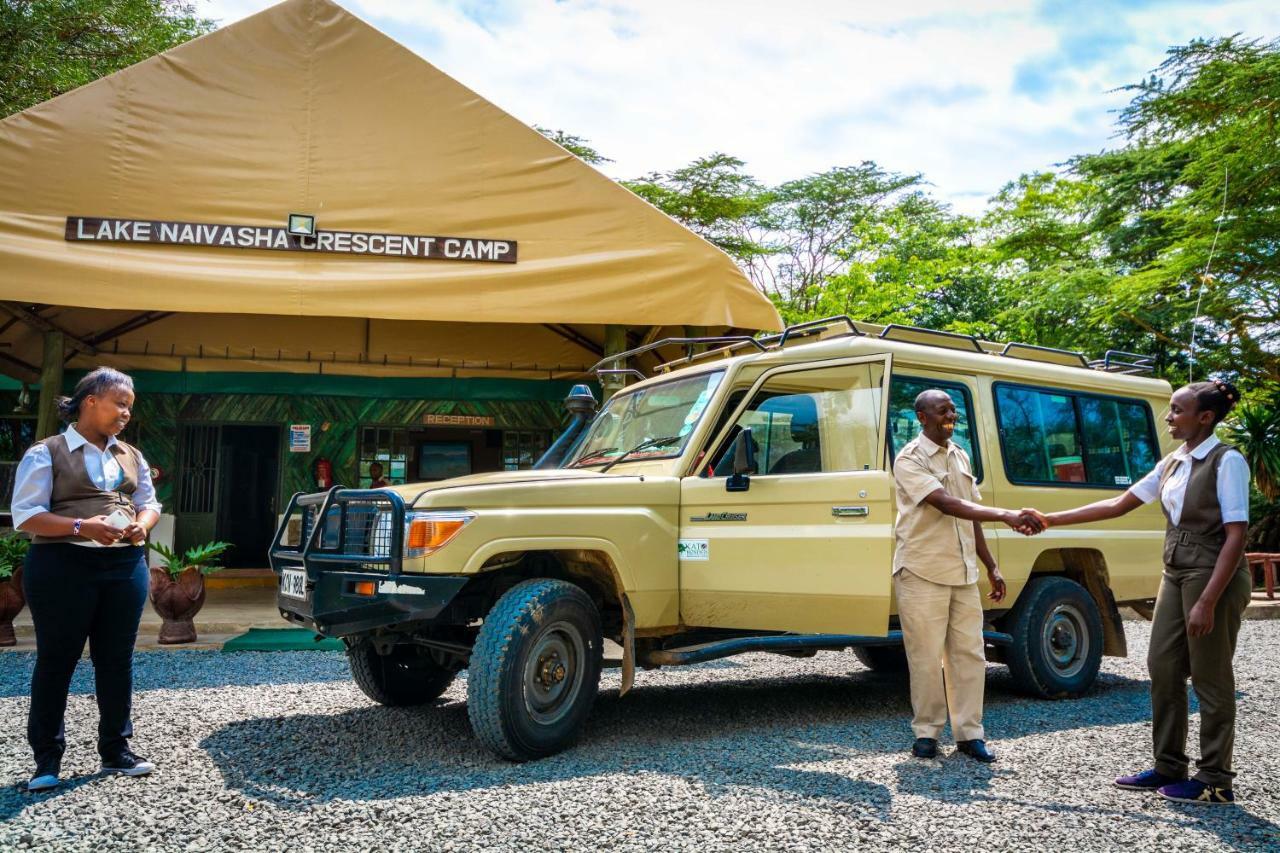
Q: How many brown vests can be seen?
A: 2